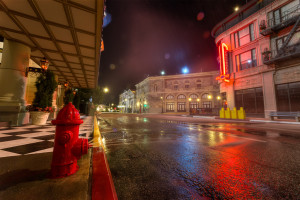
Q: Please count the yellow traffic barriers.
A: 4